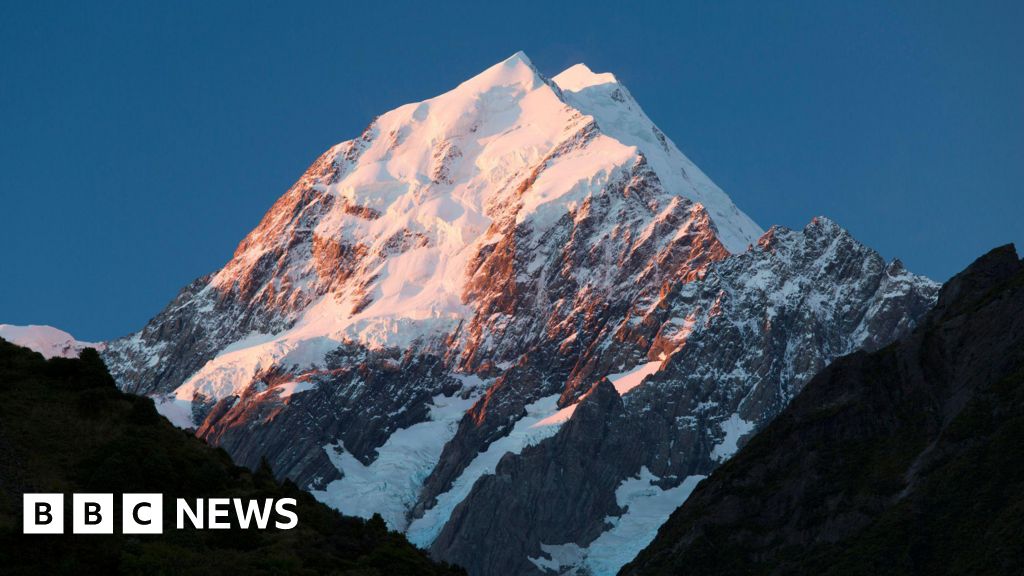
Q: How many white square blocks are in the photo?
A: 3